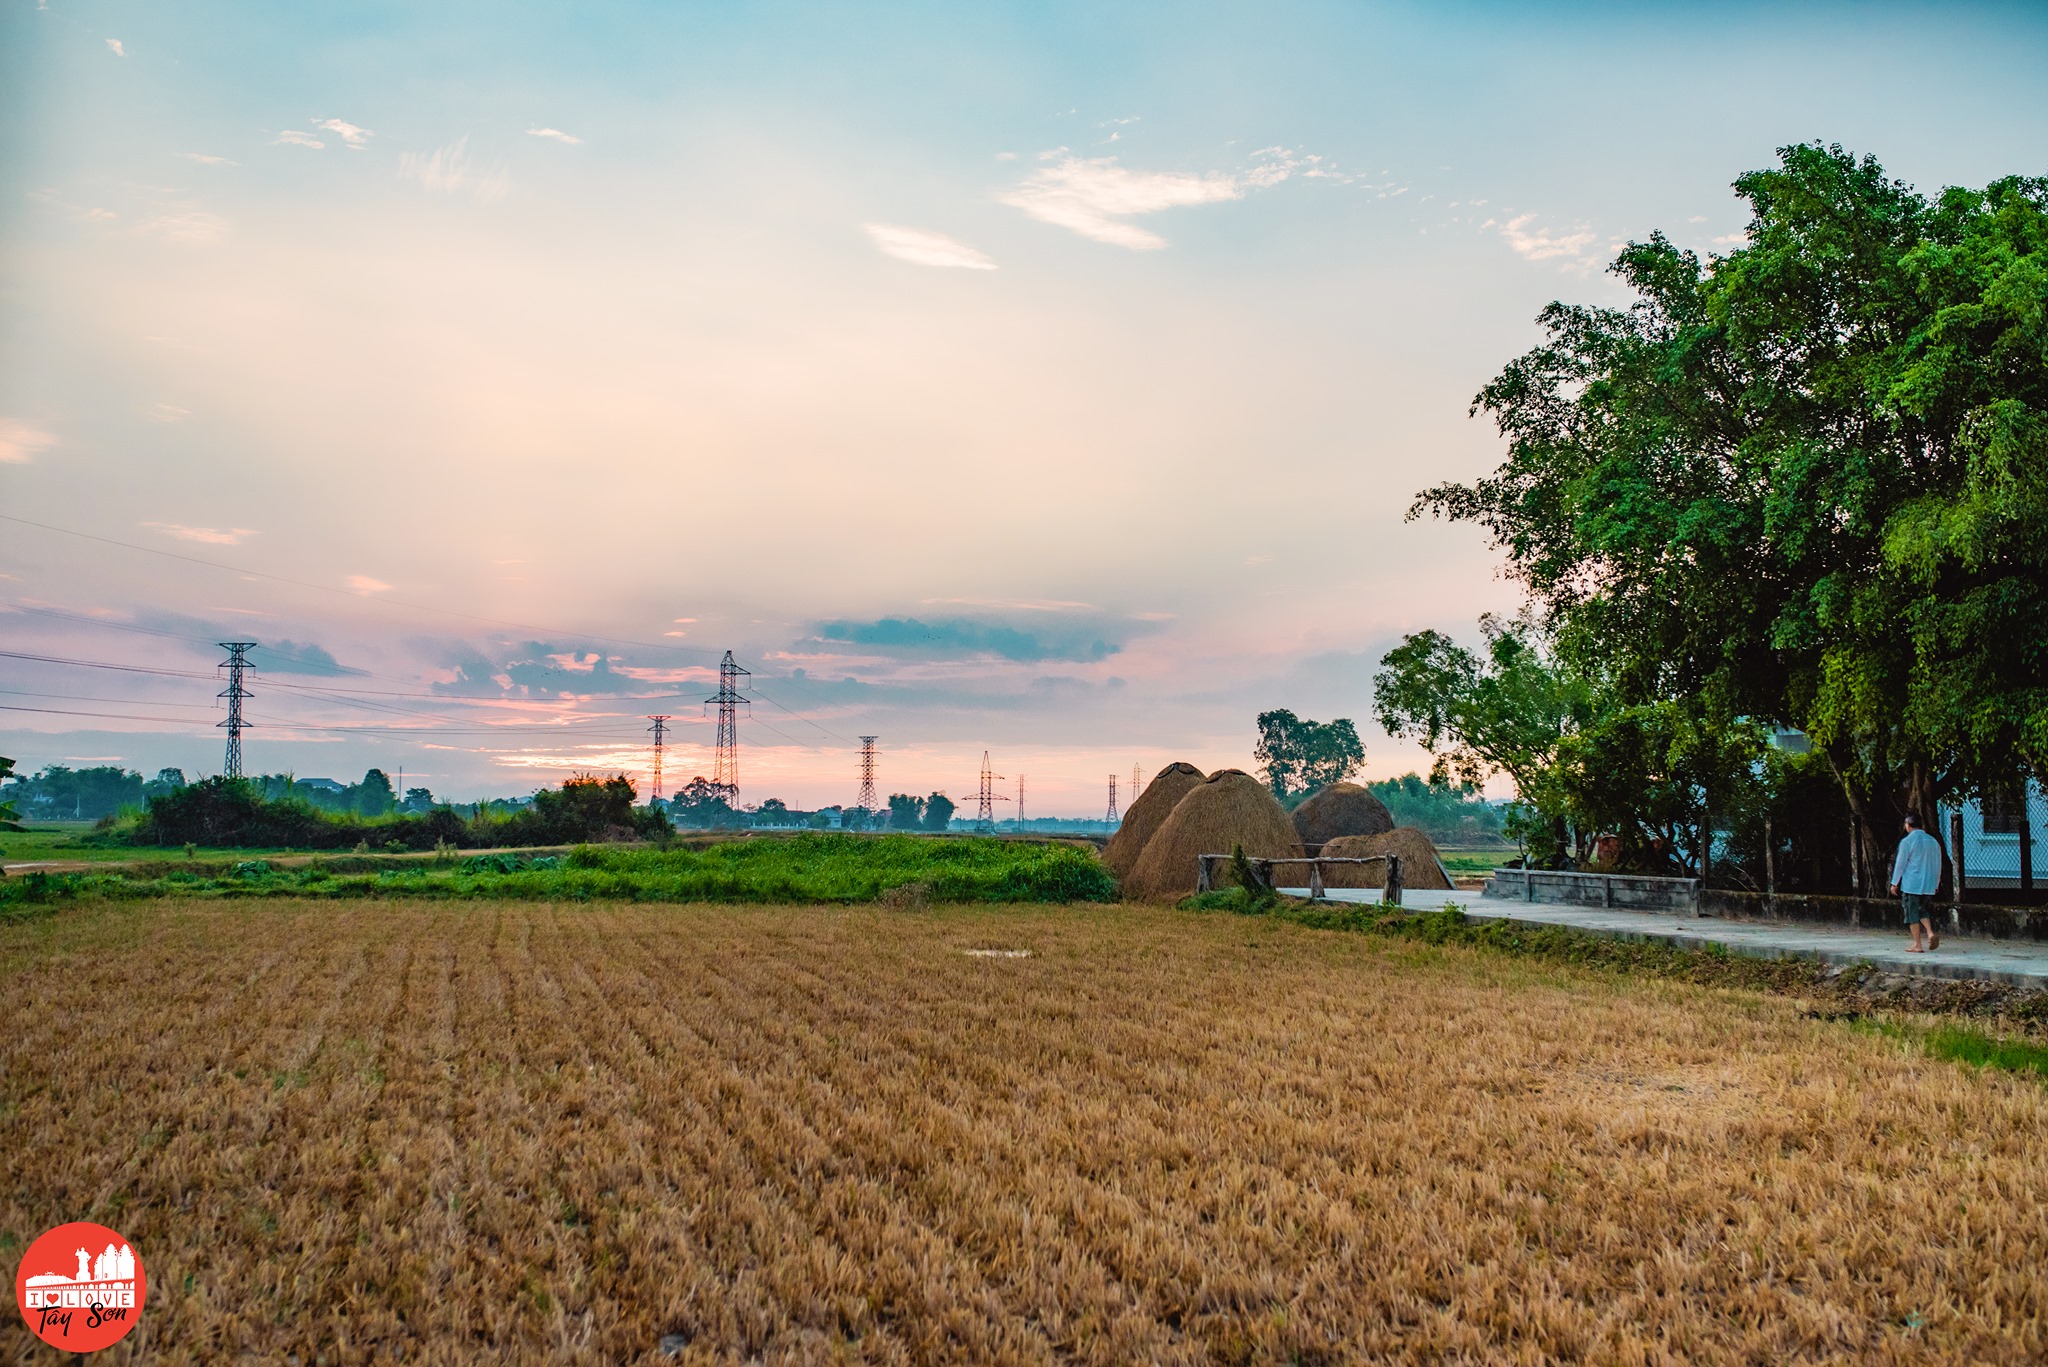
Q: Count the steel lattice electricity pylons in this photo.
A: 8